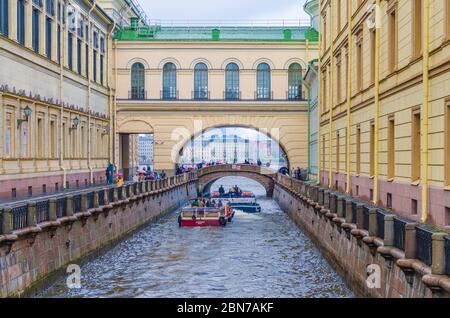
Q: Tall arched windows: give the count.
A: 6